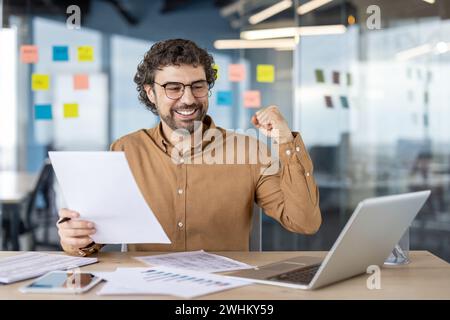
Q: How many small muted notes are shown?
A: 5